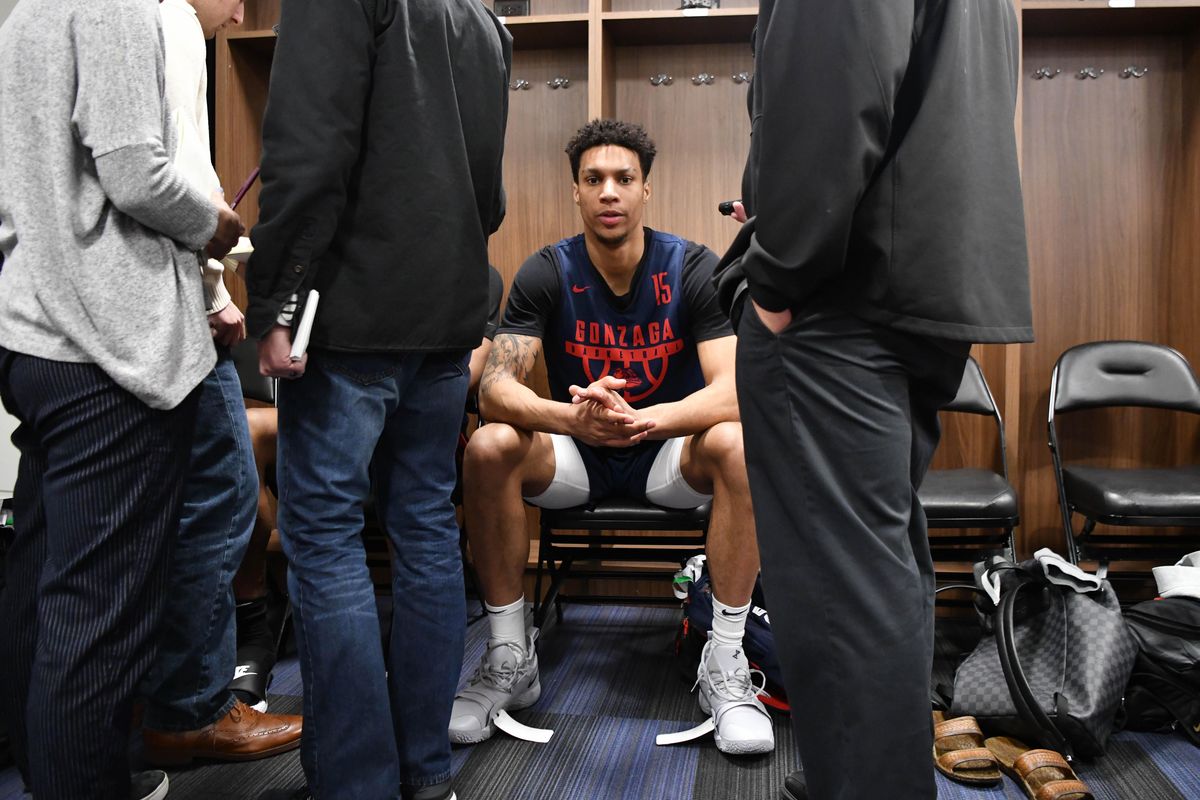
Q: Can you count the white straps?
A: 2